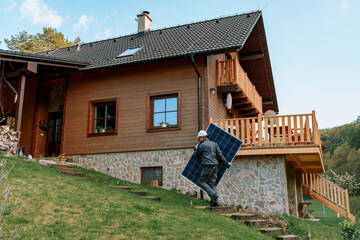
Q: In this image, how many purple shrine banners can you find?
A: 0